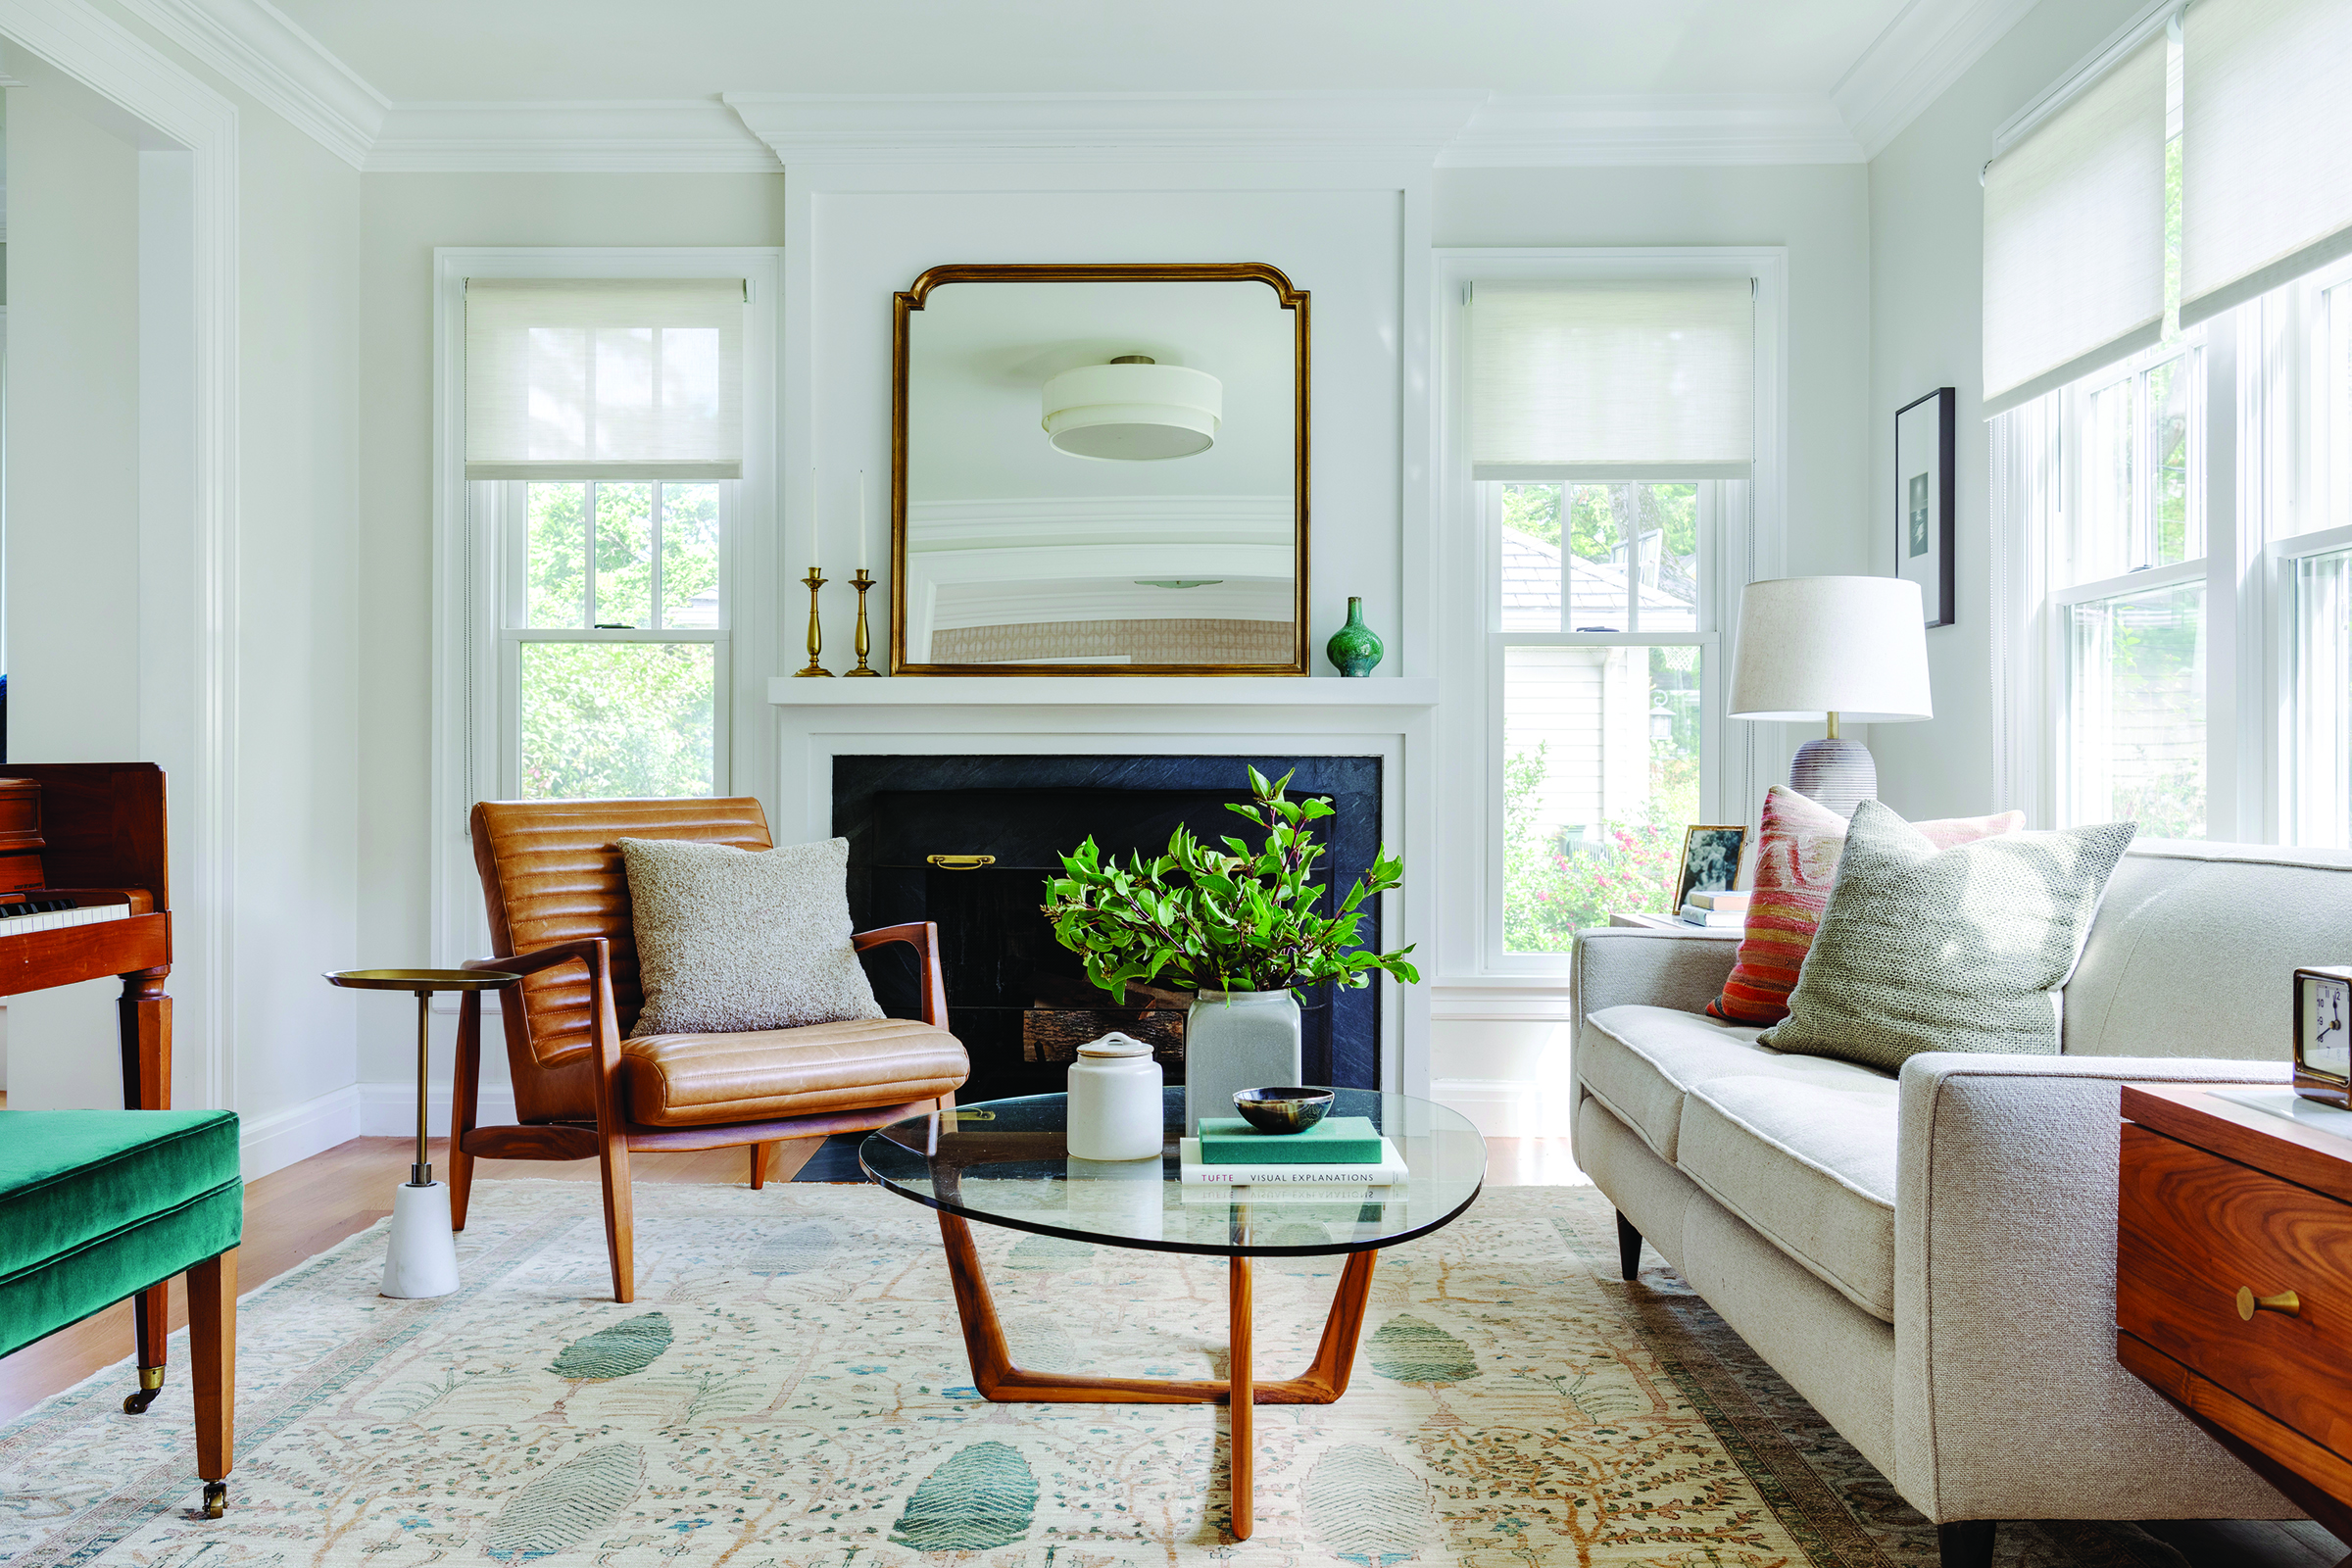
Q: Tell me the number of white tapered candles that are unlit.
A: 2